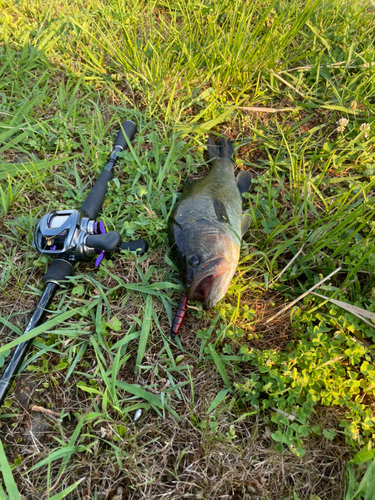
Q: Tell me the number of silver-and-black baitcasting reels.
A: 1